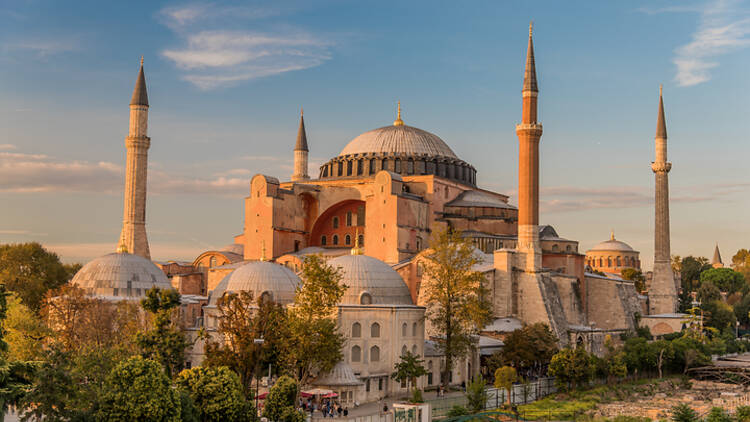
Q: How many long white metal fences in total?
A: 1